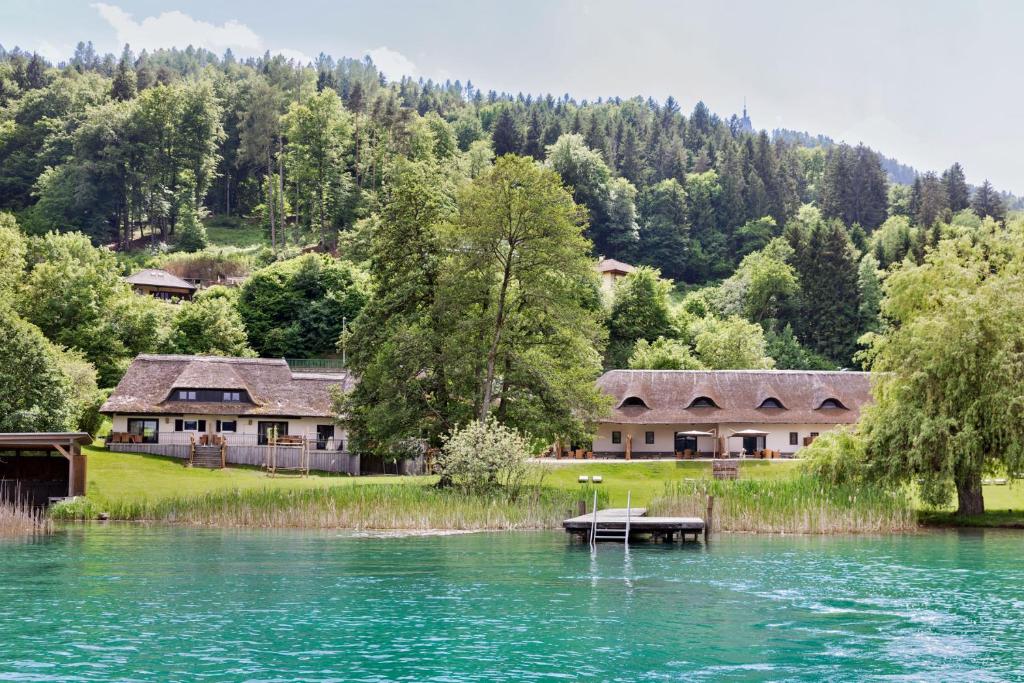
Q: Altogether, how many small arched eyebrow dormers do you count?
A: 4